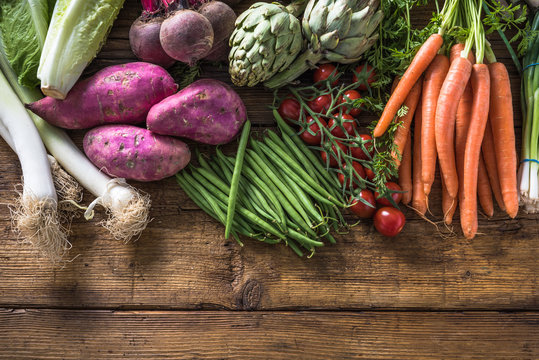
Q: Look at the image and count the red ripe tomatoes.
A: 14